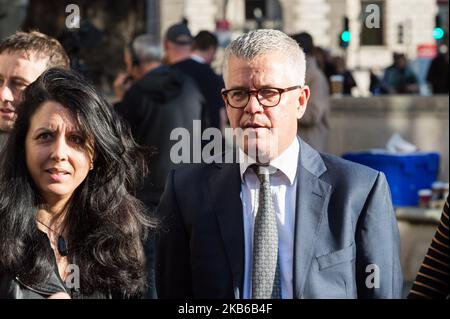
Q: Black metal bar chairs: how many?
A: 0